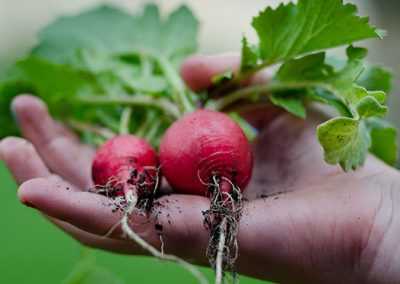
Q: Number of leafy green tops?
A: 2